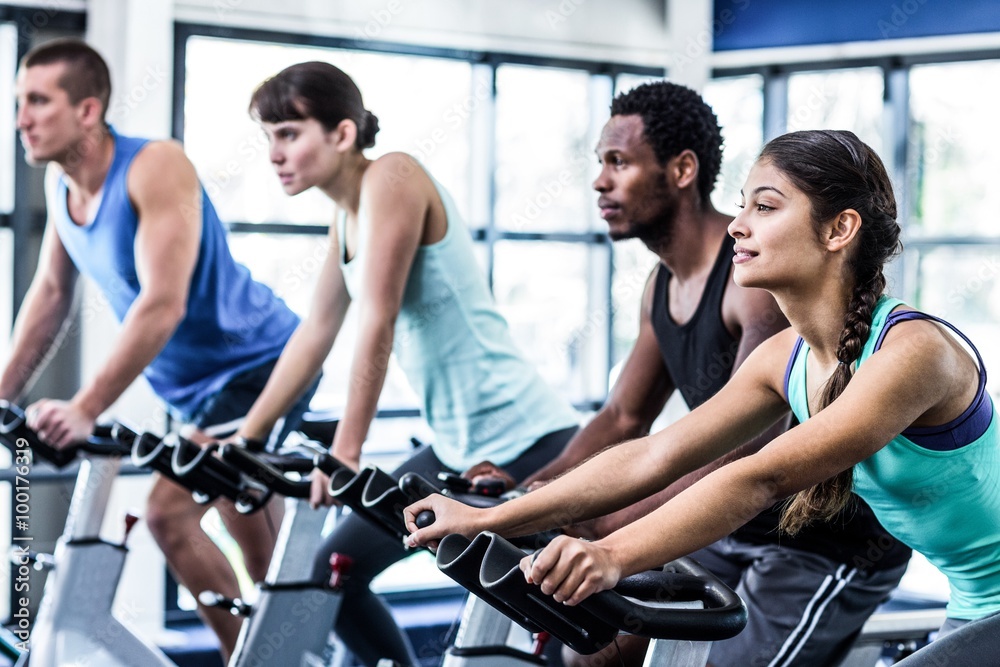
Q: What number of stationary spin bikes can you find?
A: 4